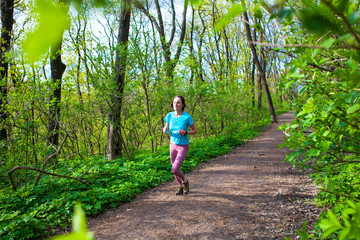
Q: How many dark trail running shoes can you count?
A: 2